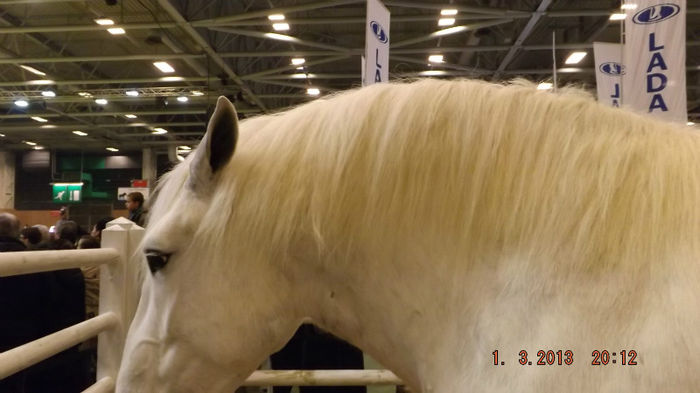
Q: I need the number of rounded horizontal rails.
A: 4